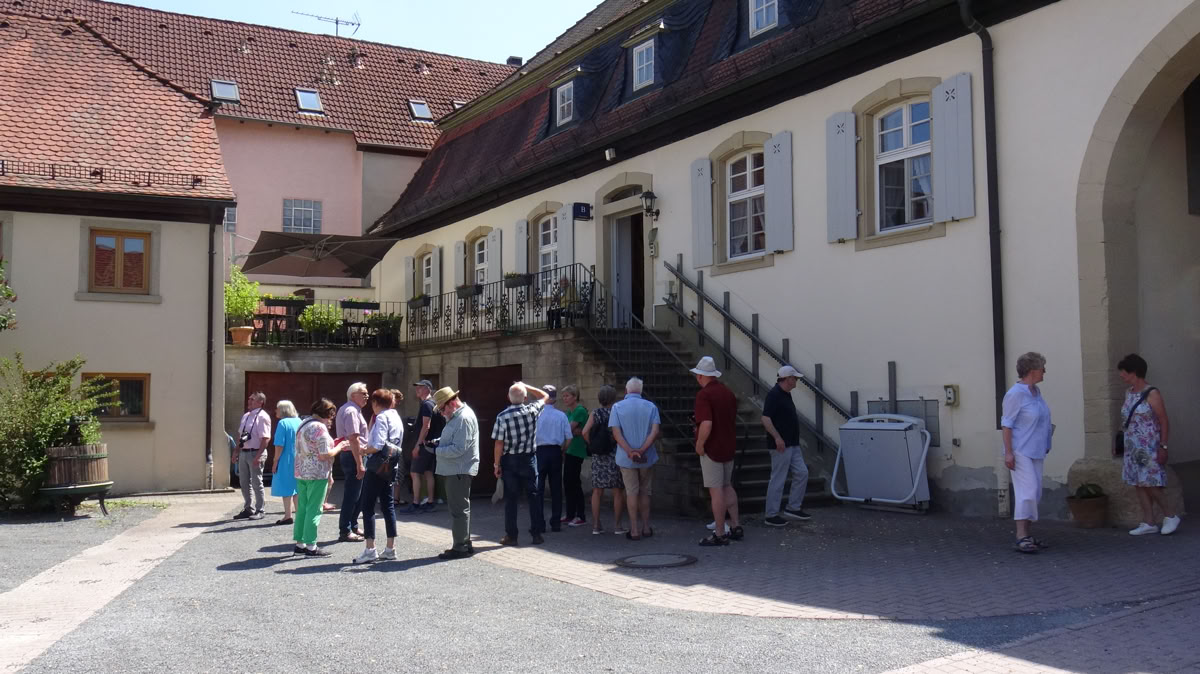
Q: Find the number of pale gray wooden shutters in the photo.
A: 10